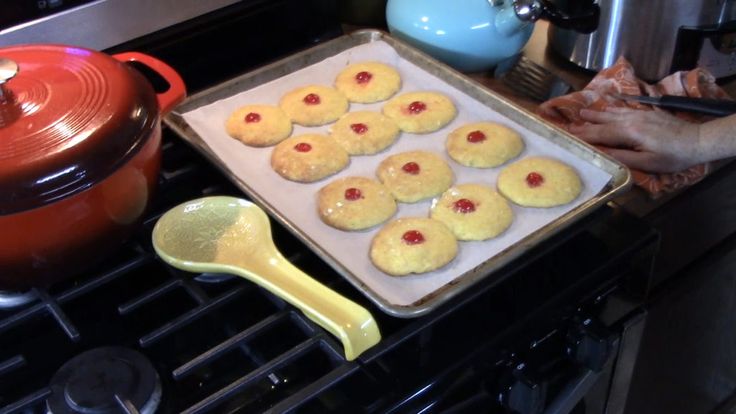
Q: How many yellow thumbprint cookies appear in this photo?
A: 12